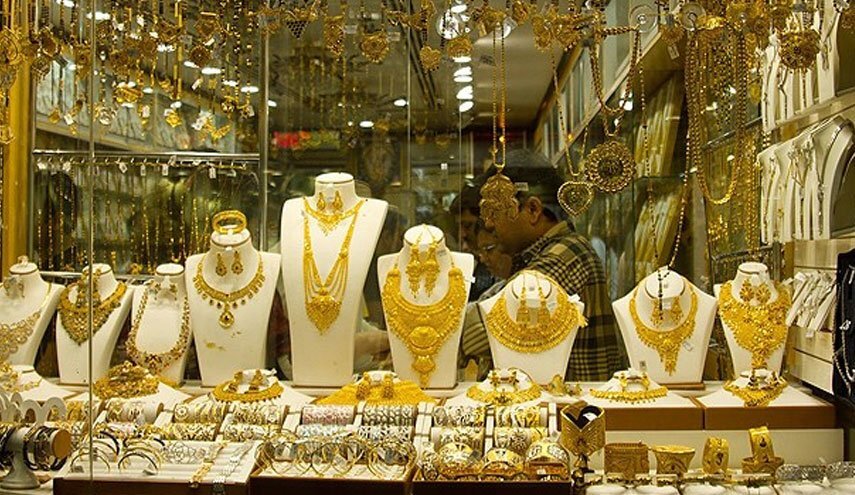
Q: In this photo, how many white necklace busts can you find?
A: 9